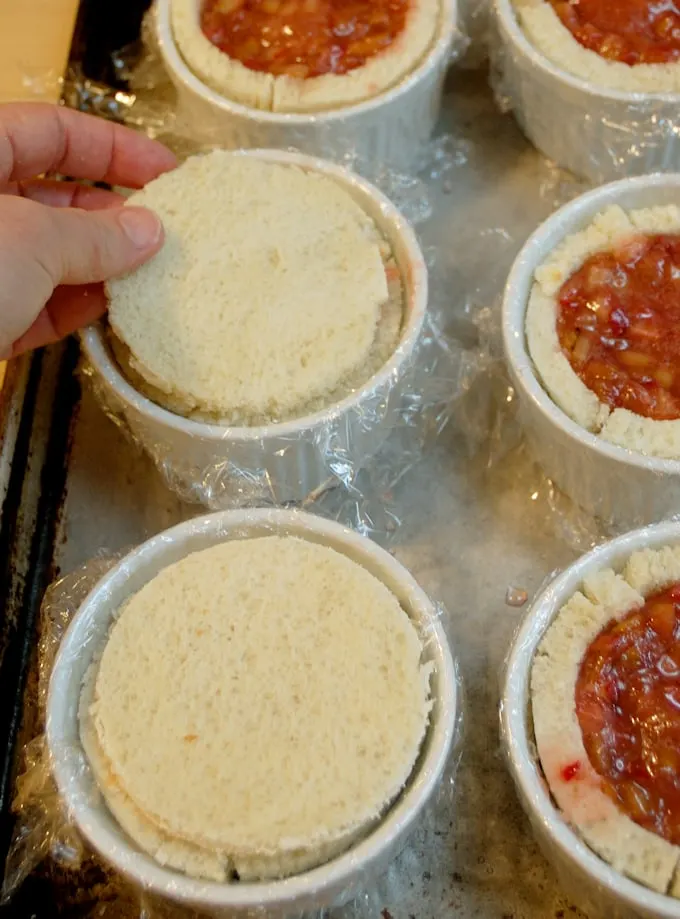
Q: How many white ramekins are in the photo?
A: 6